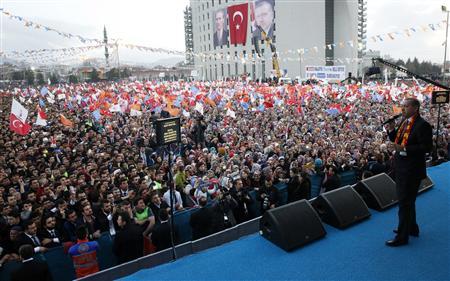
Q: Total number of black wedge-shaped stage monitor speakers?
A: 4